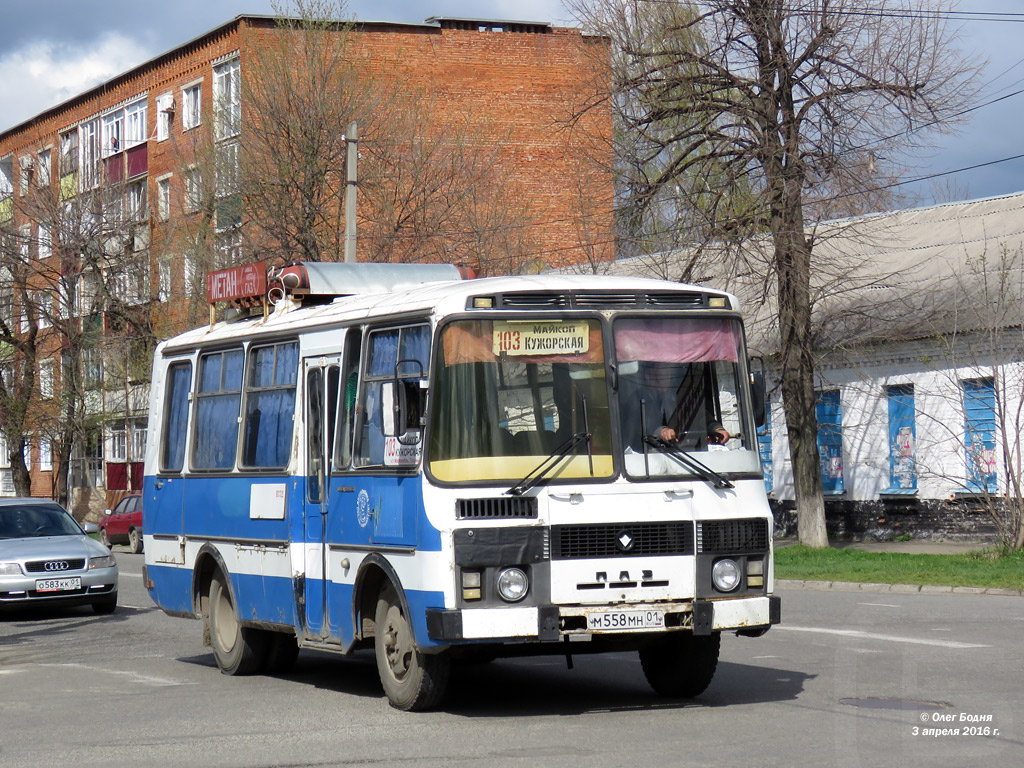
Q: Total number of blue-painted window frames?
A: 4